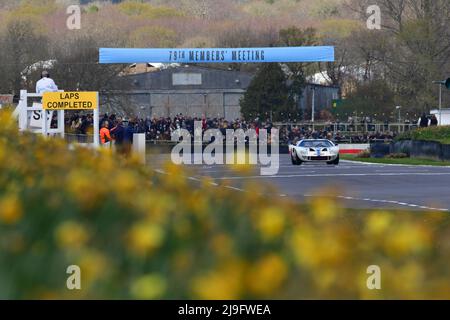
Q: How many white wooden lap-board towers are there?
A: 1